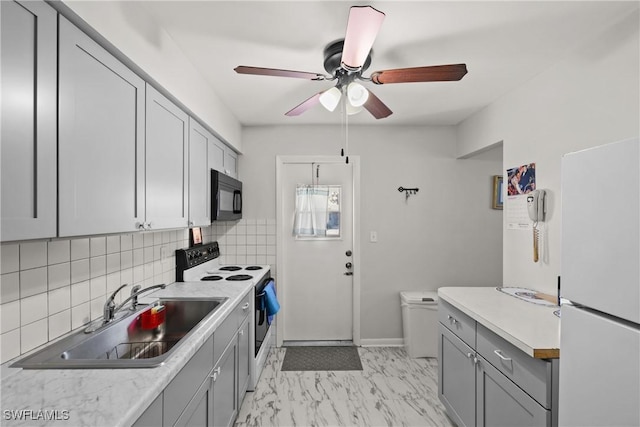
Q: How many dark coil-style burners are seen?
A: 4